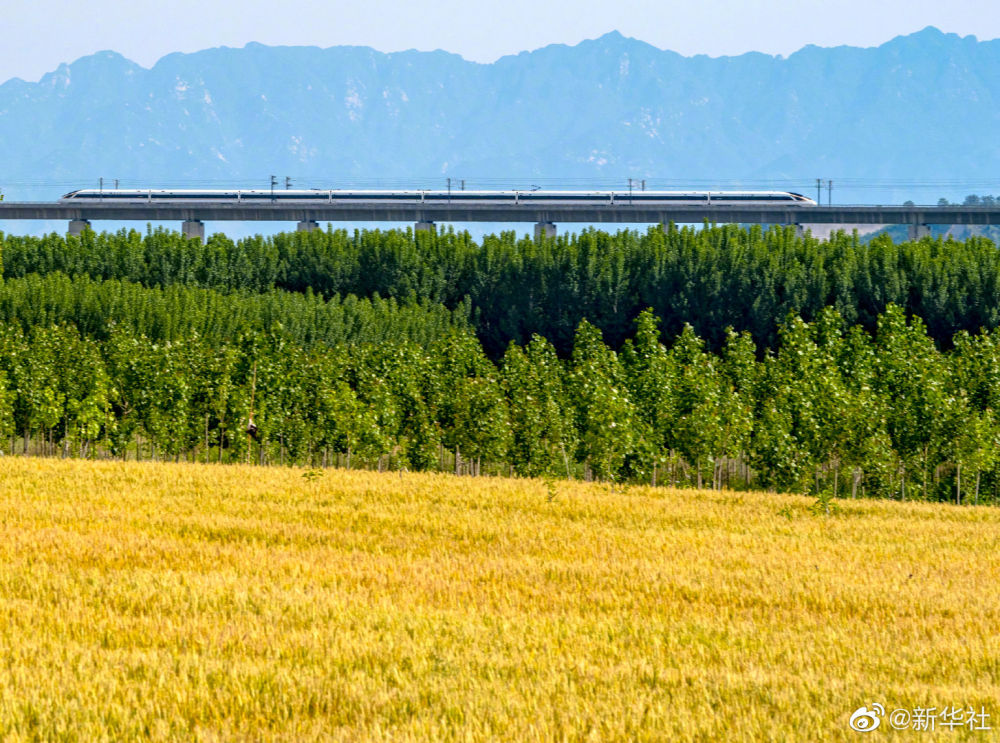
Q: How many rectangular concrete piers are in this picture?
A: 8